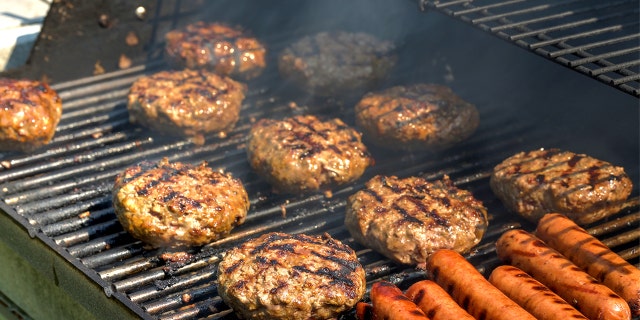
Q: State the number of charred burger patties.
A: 10